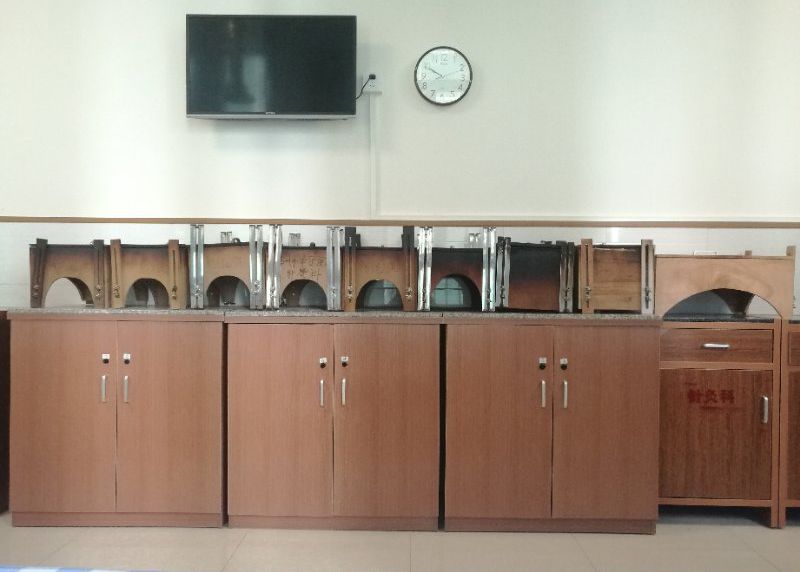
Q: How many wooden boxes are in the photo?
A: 9